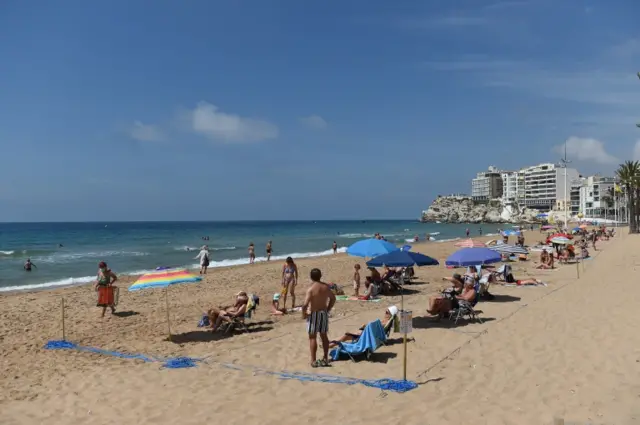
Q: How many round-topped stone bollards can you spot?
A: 0